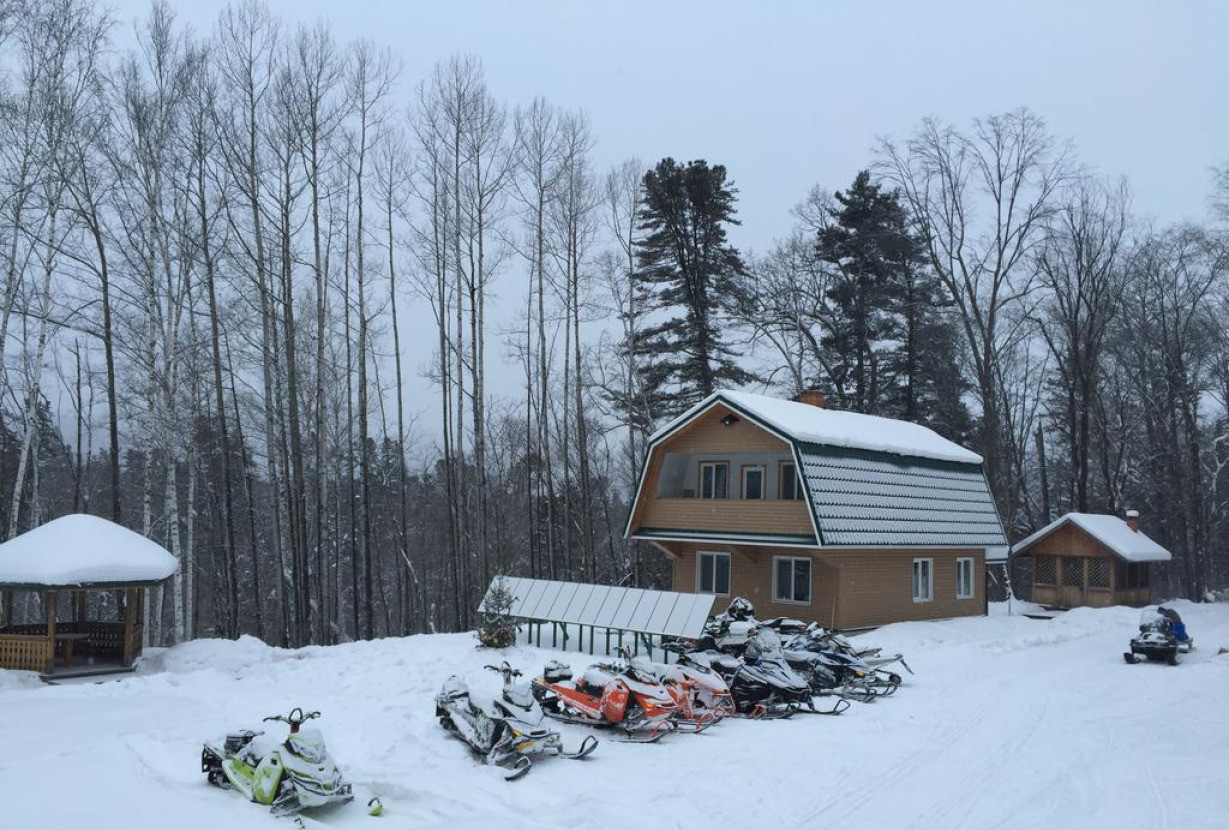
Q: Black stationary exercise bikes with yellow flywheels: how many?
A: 0